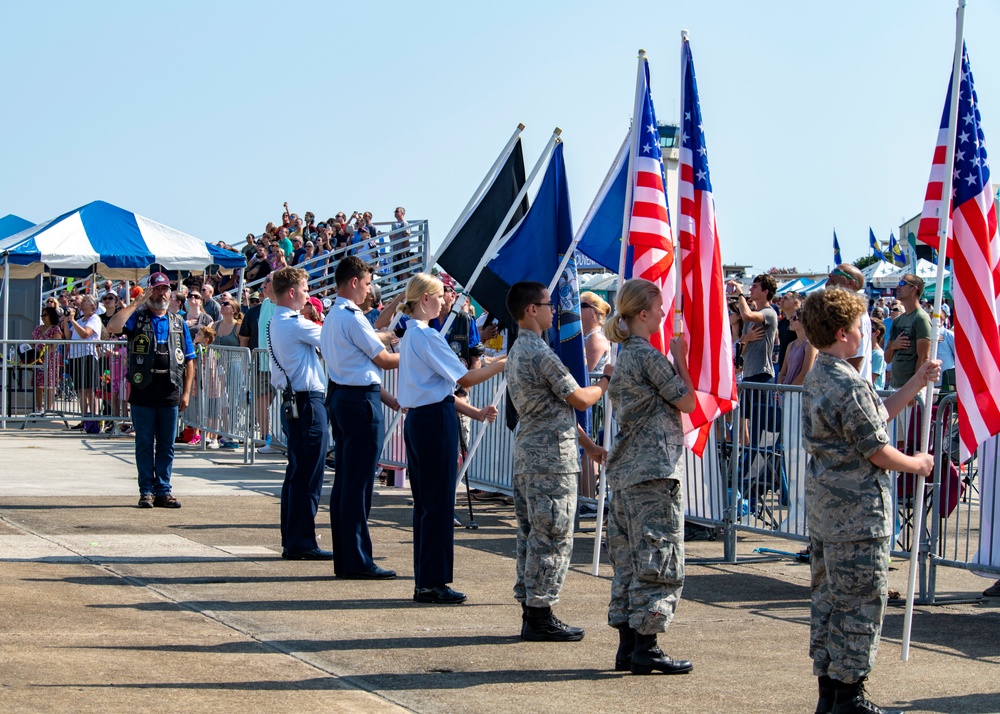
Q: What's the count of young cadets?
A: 6